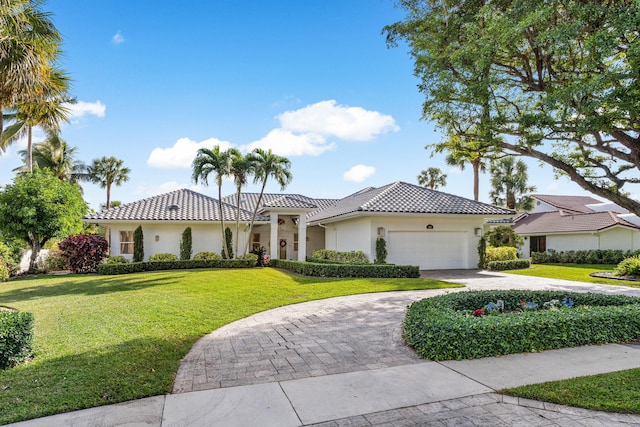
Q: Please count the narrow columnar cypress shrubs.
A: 5